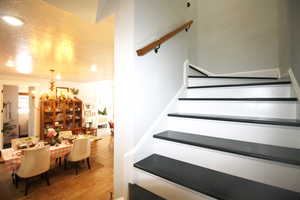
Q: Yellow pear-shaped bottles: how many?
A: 0